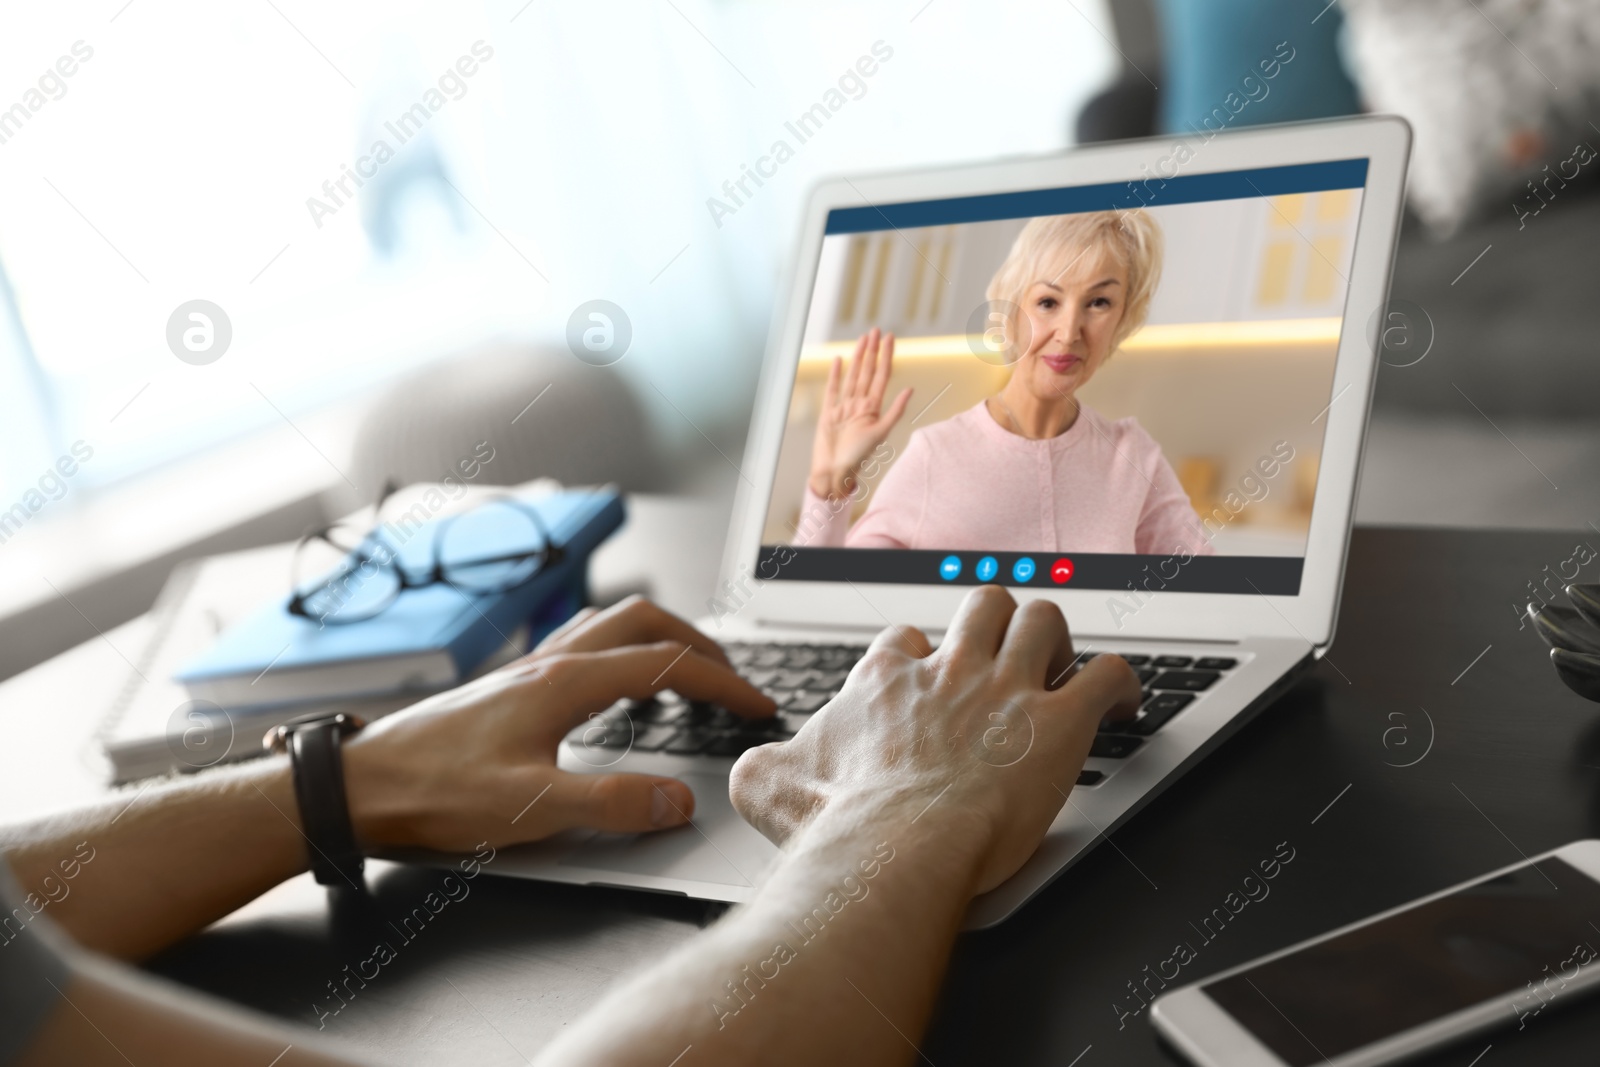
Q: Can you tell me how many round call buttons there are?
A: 4